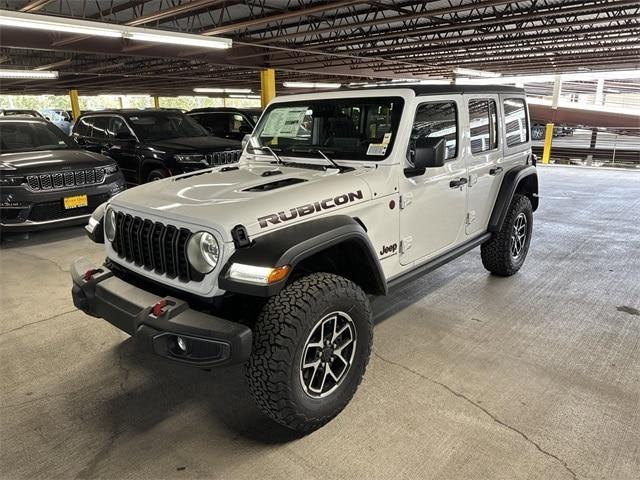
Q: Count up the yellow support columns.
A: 4